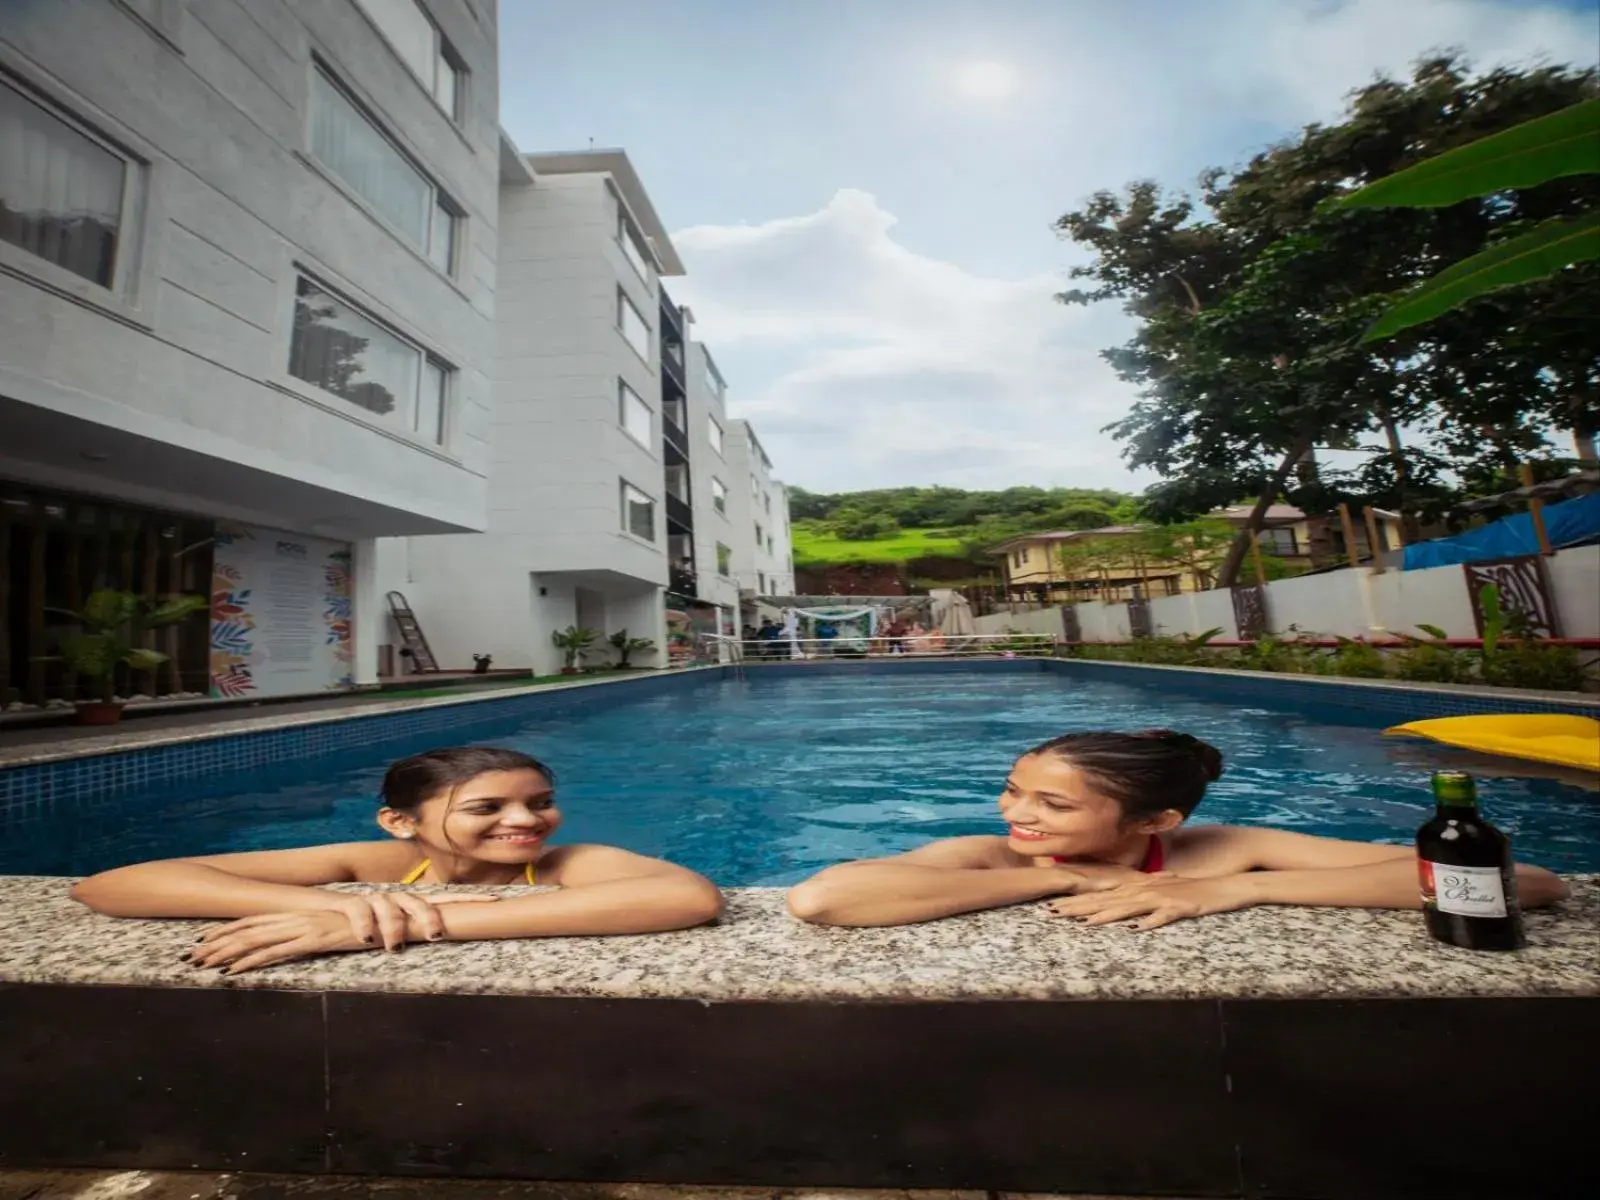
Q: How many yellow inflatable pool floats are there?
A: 1